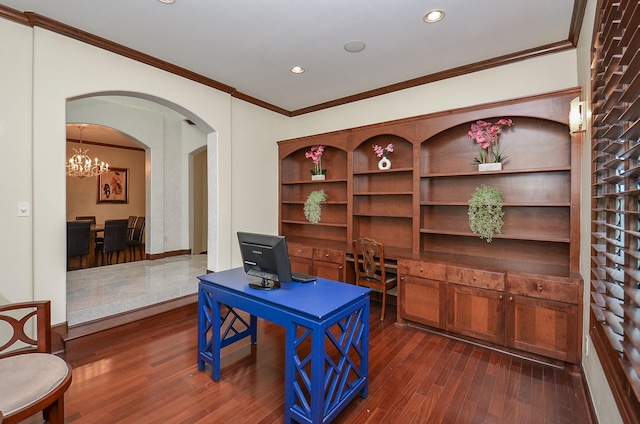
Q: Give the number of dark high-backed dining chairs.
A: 5